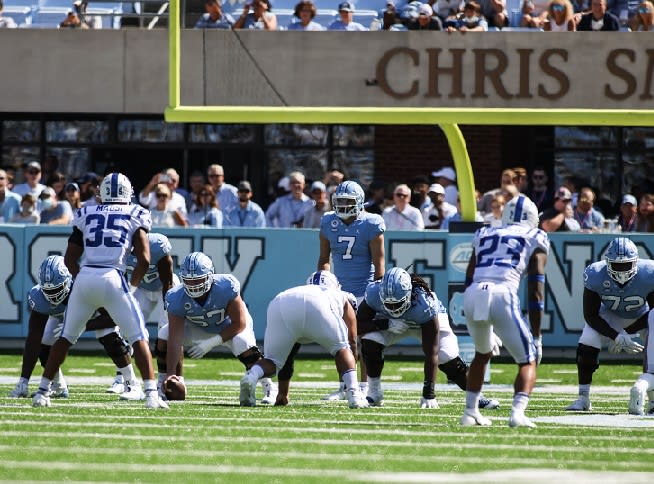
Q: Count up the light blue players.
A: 6